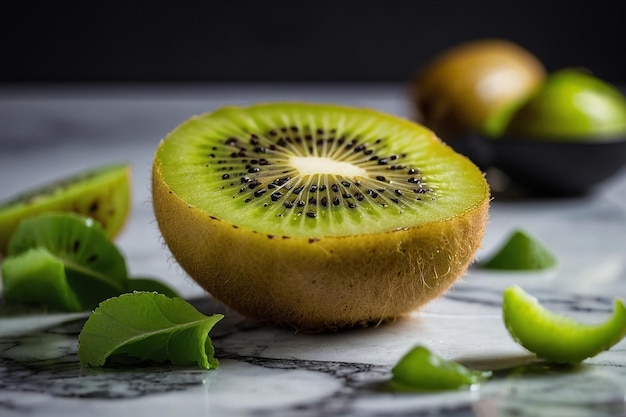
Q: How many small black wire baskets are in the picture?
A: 0